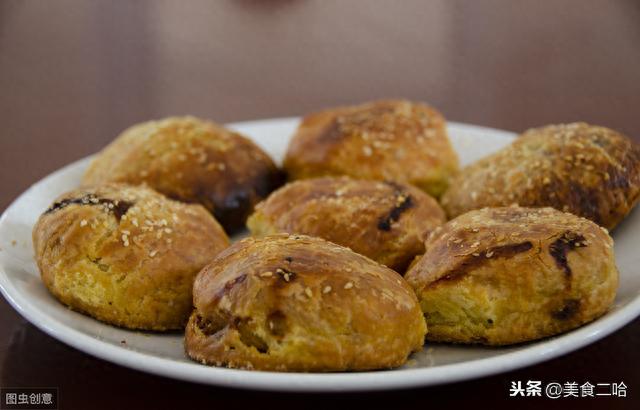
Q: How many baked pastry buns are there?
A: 7